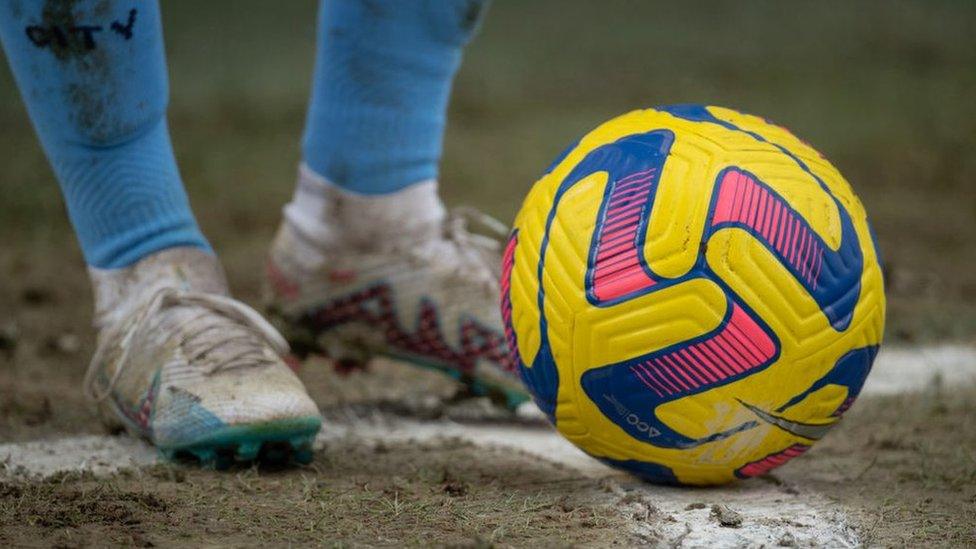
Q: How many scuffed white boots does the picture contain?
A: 2